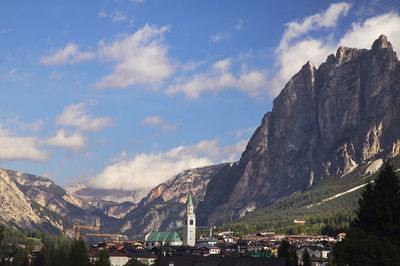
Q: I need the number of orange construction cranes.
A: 2